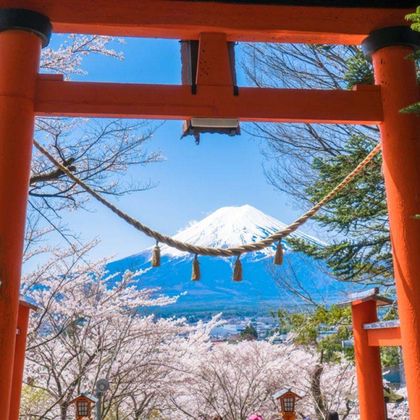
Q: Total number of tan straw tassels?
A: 4